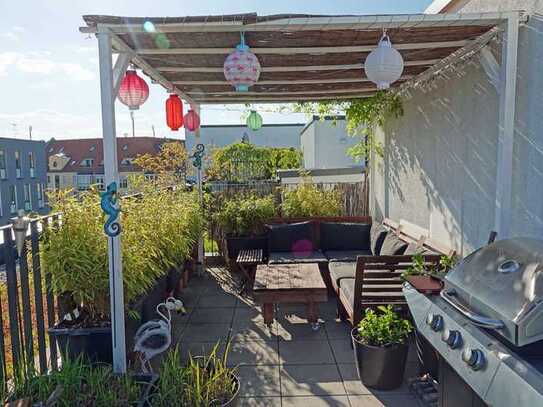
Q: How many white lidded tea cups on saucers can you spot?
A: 0